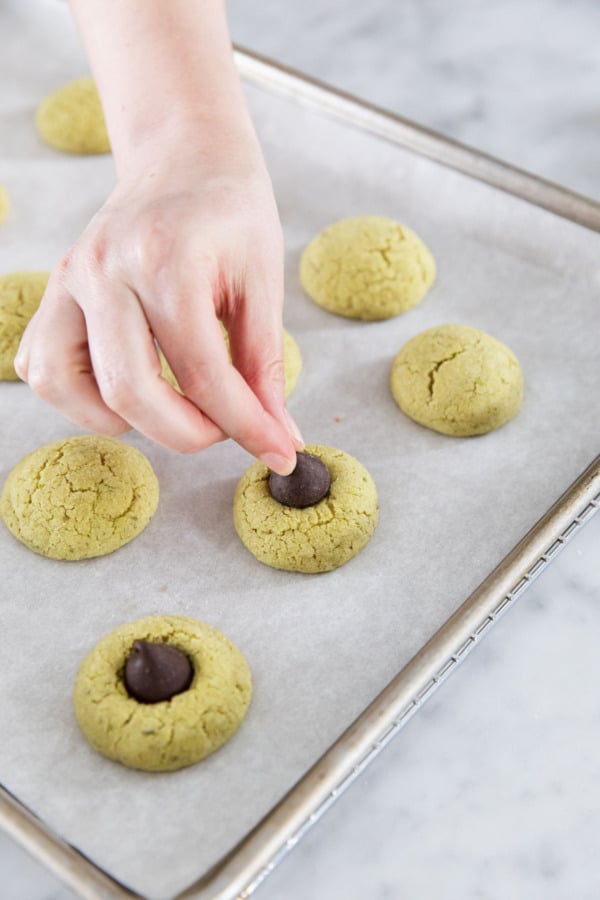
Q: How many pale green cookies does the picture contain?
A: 9